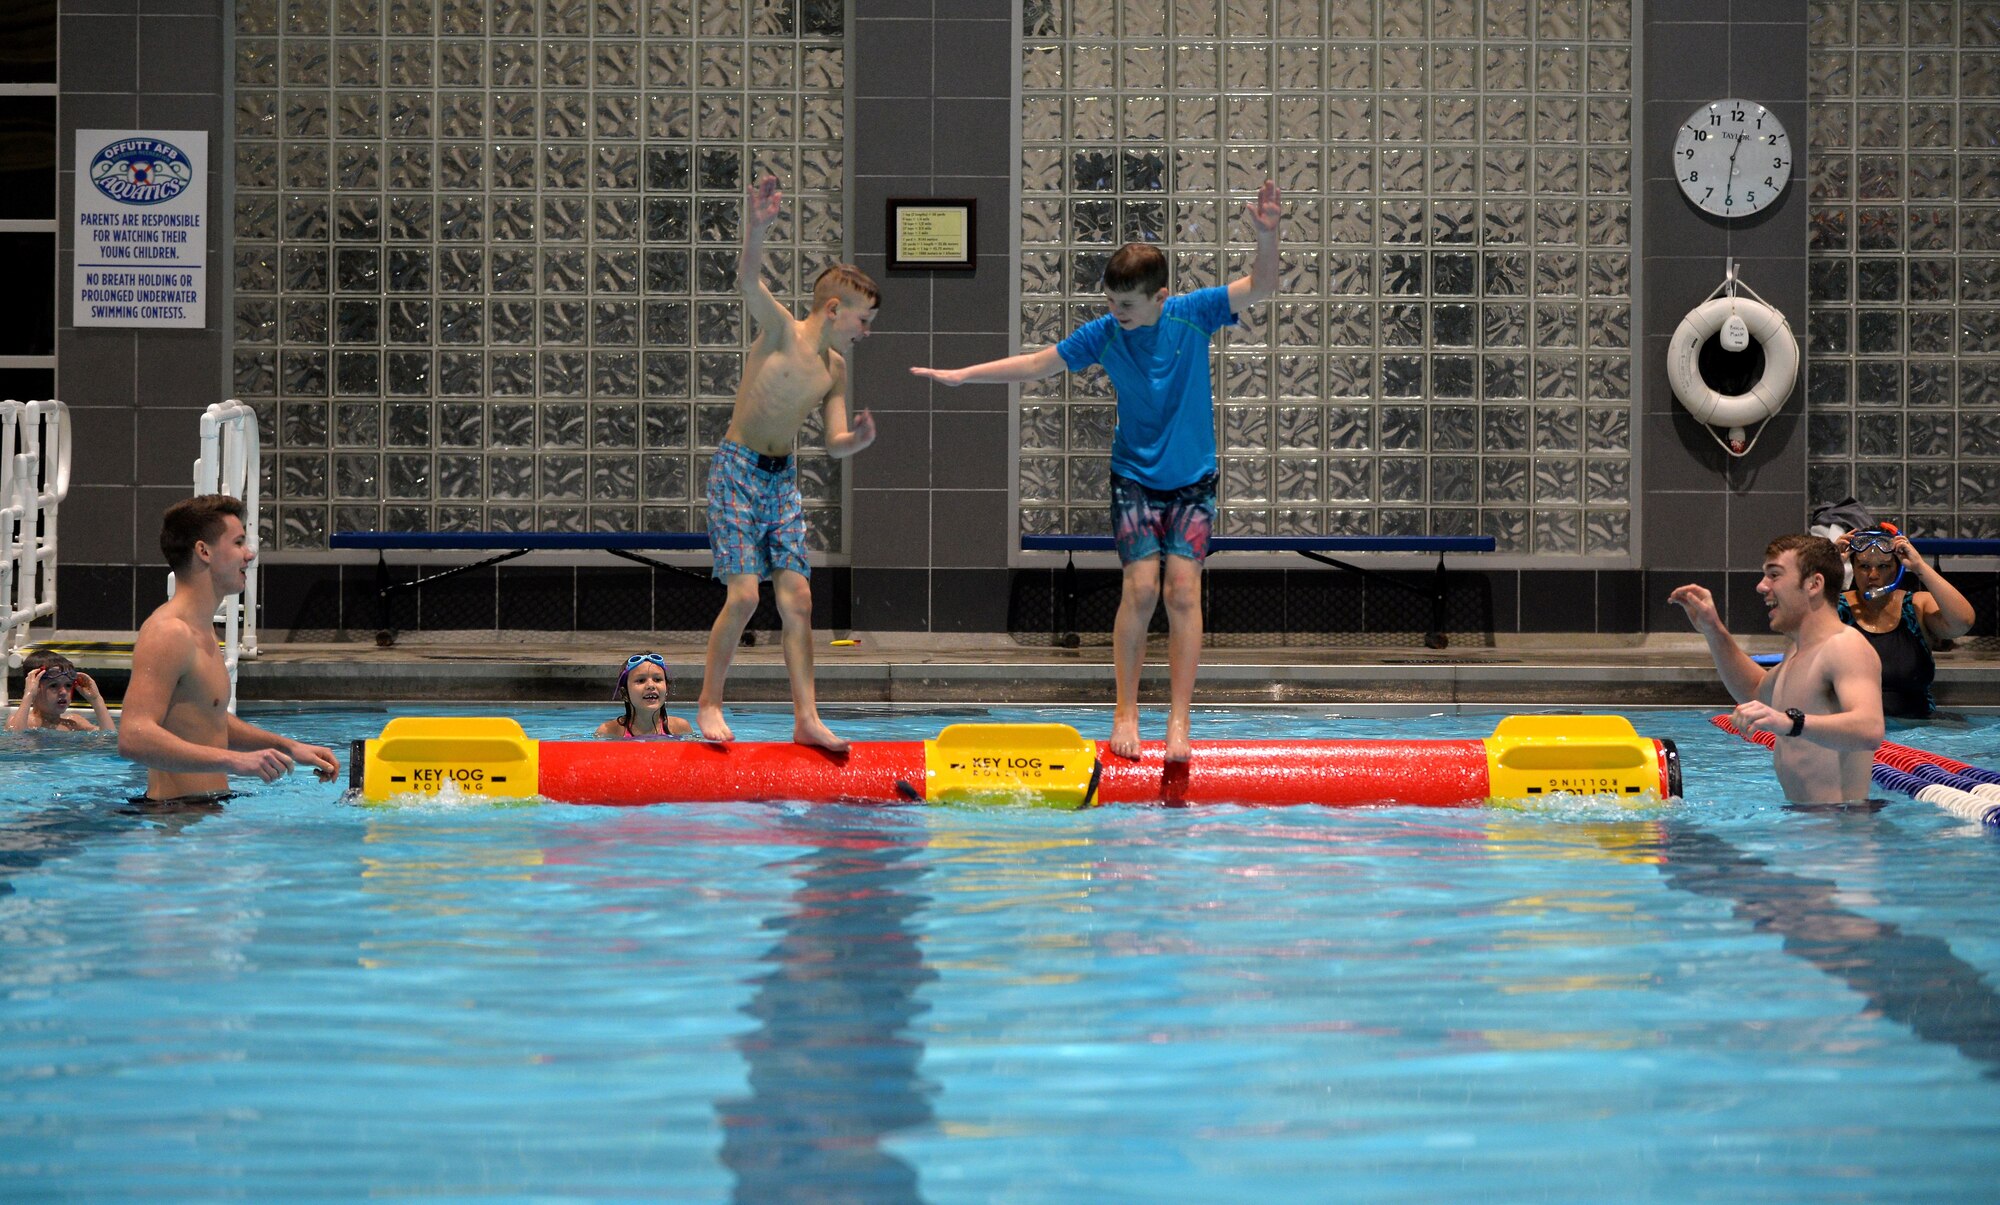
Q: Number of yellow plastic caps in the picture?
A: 3